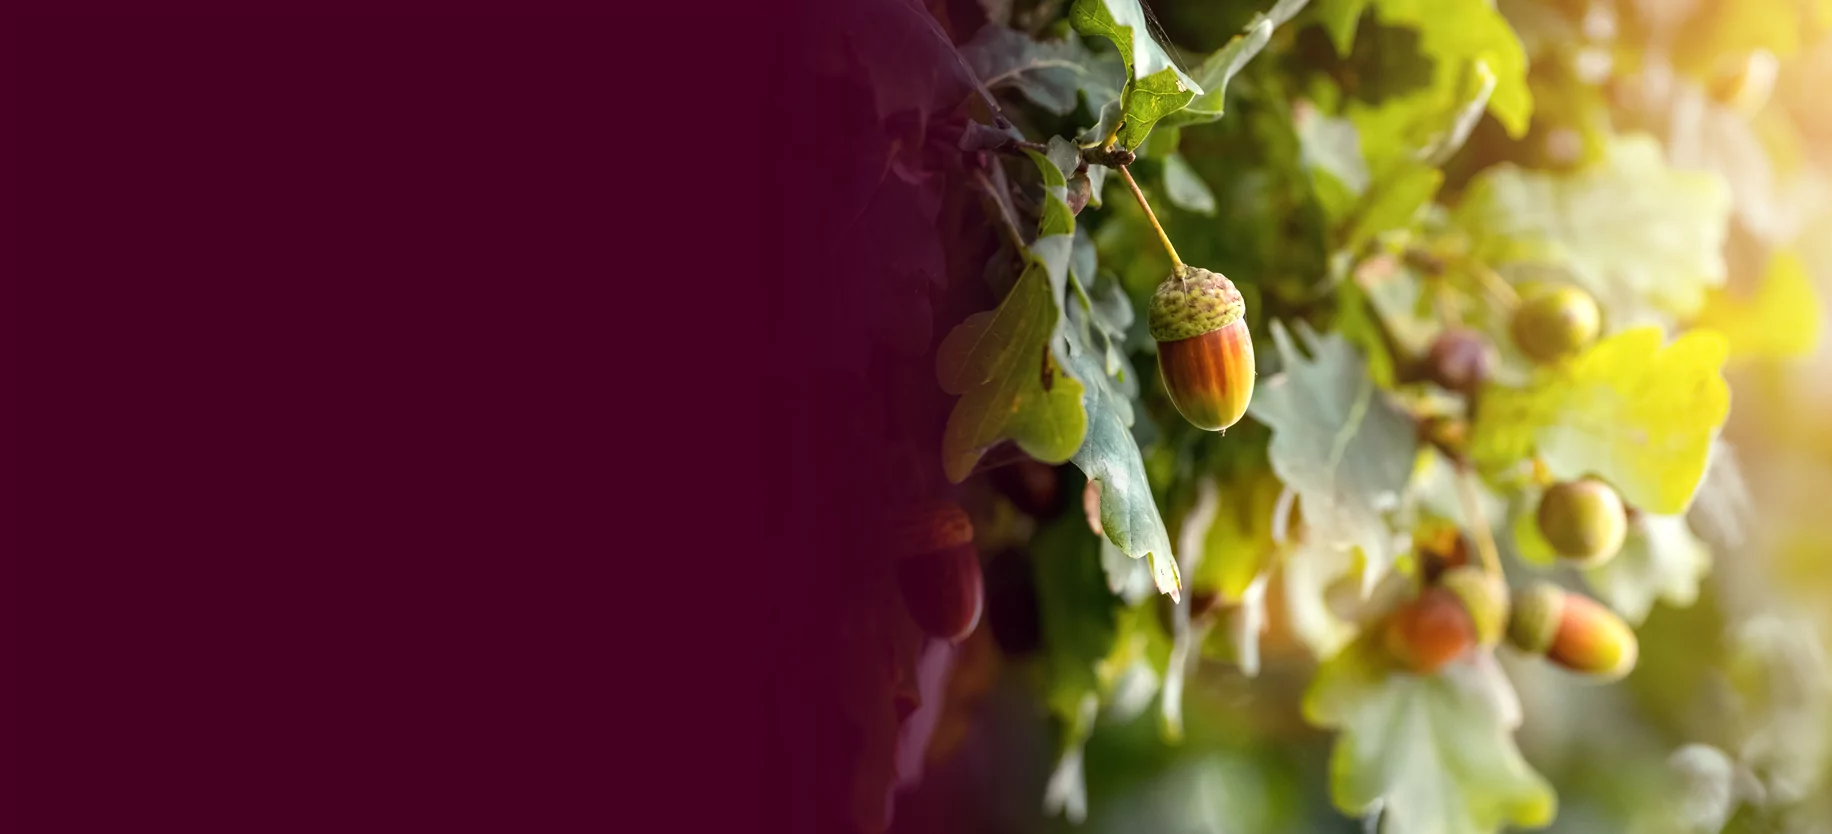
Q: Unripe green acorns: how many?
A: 2